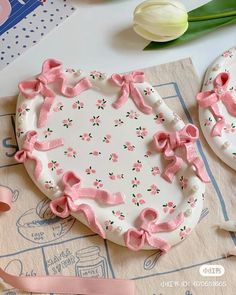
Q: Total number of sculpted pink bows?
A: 7